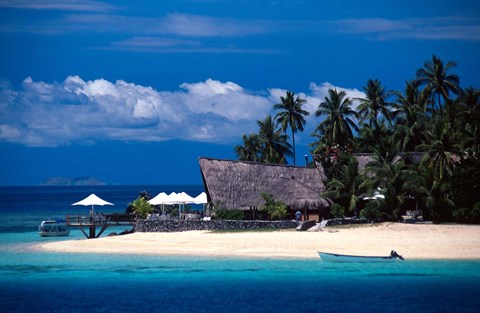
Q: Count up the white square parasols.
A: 5